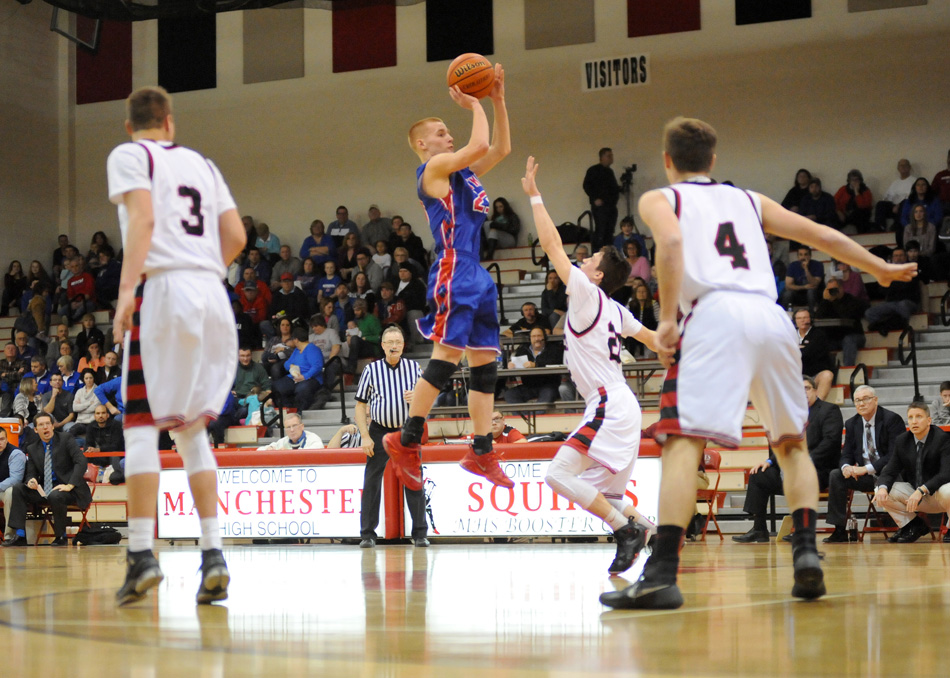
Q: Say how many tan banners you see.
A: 3